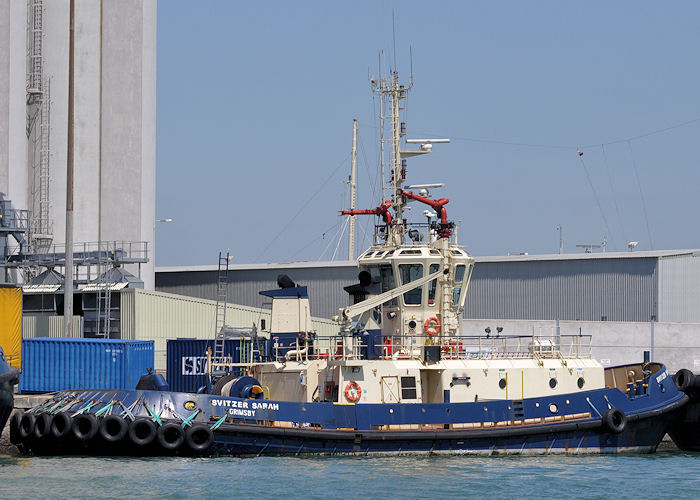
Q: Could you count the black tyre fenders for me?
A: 11